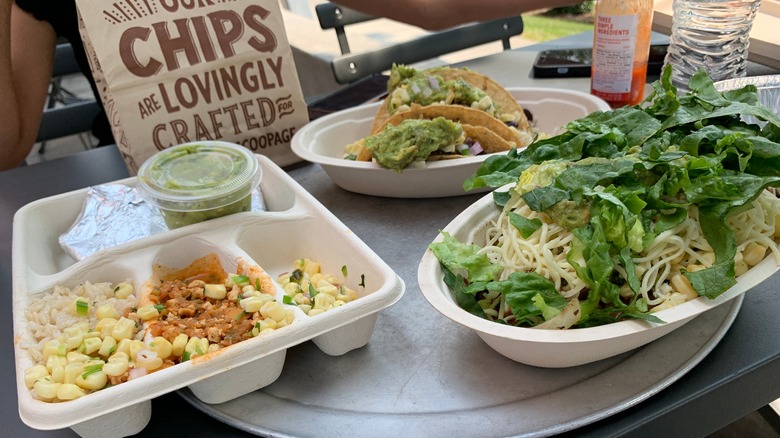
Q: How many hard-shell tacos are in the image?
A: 2